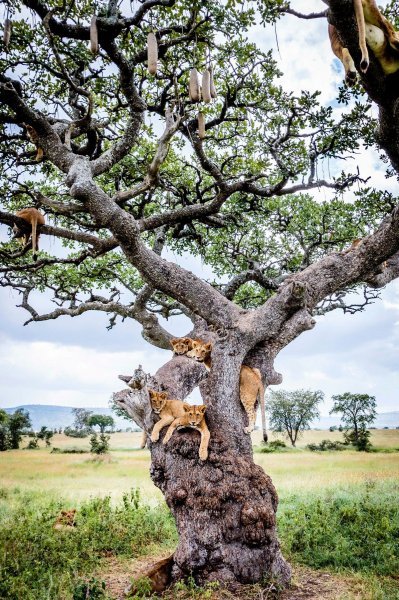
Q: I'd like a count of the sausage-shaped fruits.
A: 7